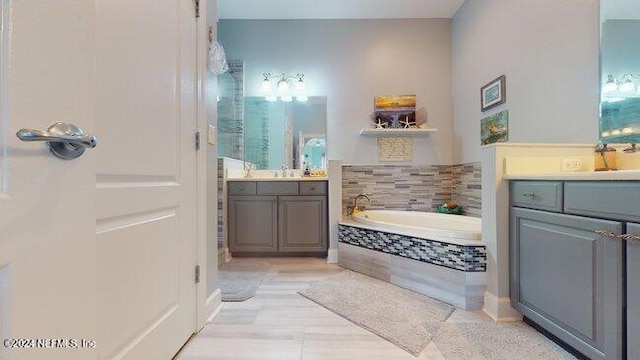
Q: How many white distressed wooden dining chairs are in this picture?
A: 0